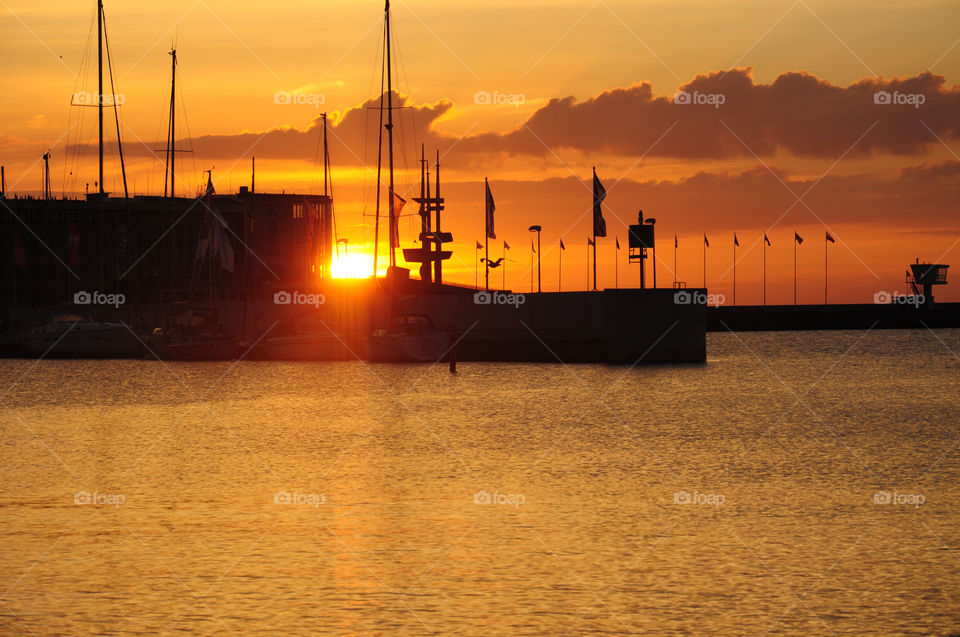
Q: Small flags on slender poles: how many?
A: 12